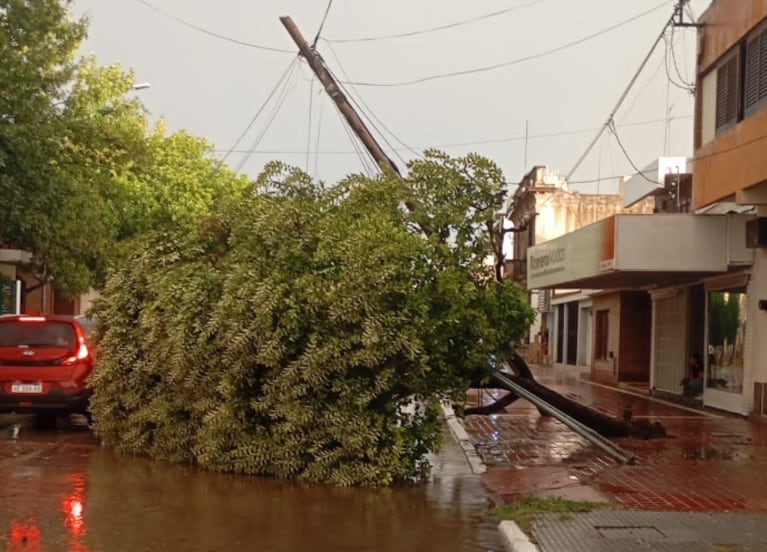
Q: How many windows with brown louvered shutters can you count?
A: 2